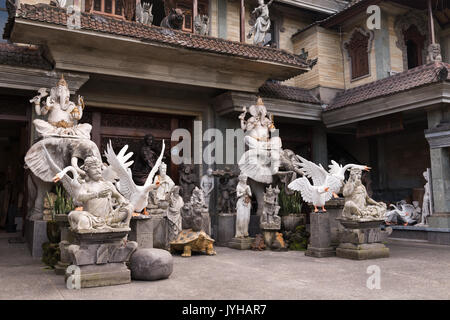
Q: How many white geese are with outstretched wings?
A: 4